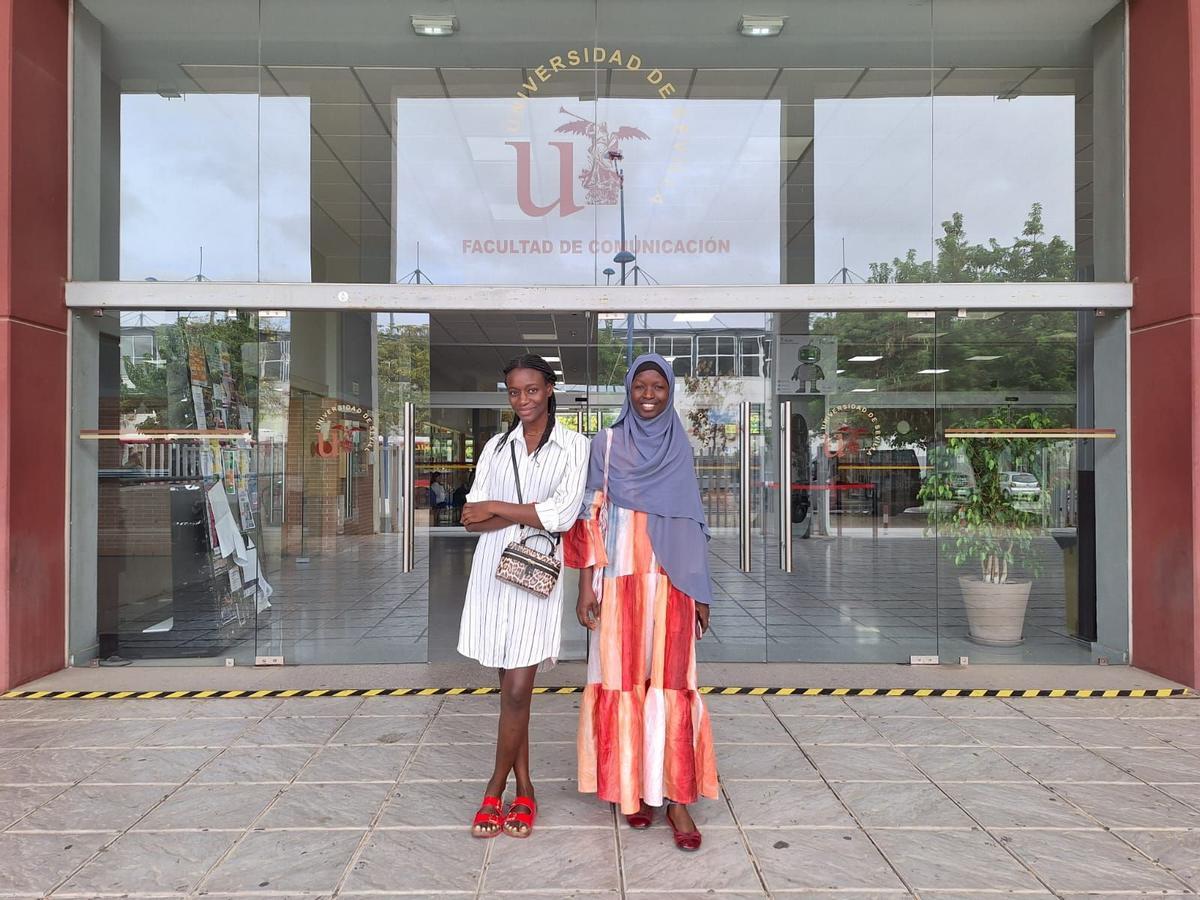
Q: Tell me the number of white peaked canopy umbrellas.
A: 0